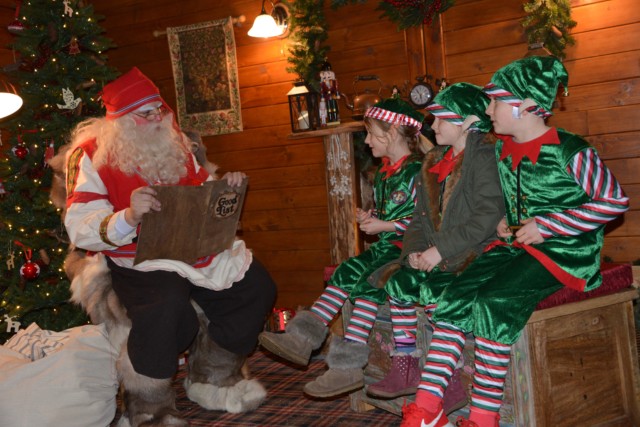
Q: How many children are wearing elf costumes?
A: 3